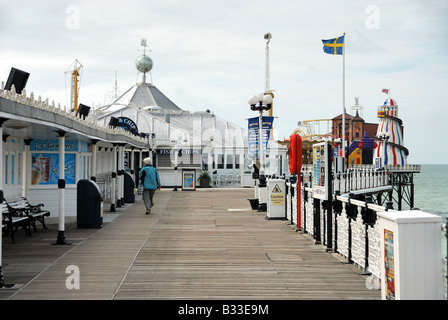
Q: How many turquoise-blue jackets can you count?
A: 1